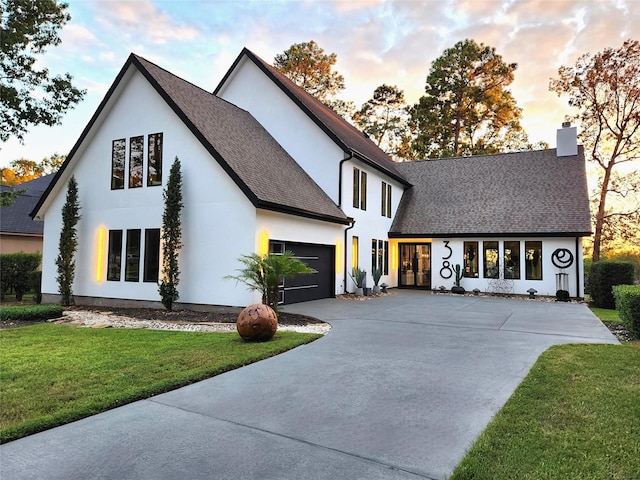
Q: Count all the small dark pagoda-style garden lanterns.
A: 4